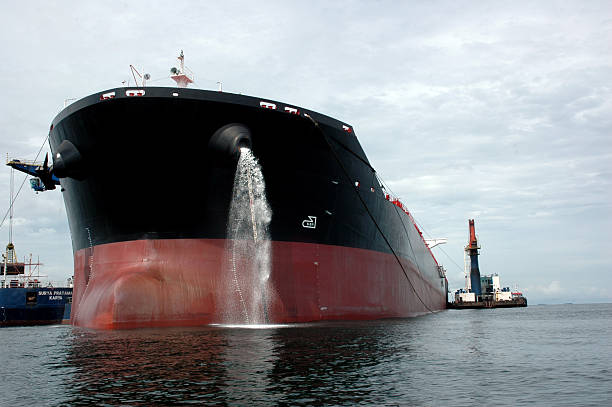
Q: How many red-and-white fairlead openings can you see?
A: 5